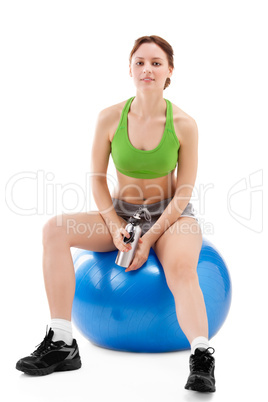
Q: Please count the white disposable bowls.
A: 0